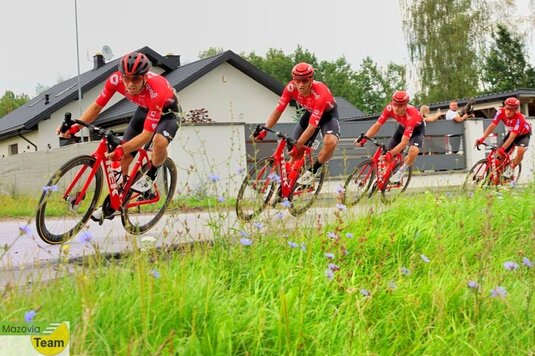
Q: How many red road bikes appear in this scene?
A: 4